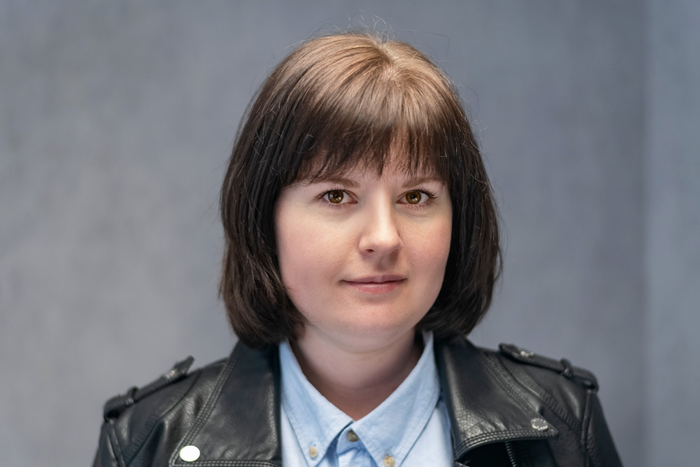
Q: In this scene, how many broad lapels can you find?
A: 2